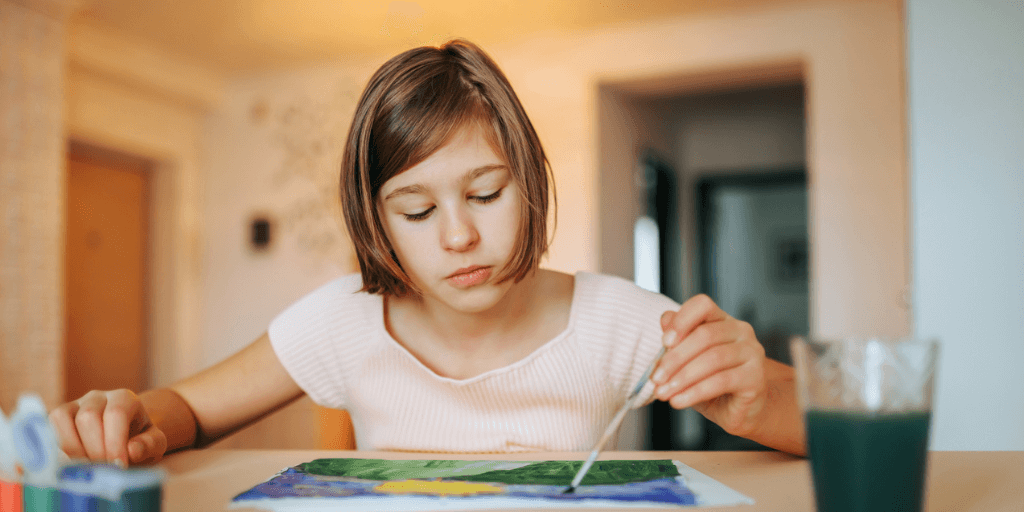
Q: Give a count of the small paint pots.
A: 4